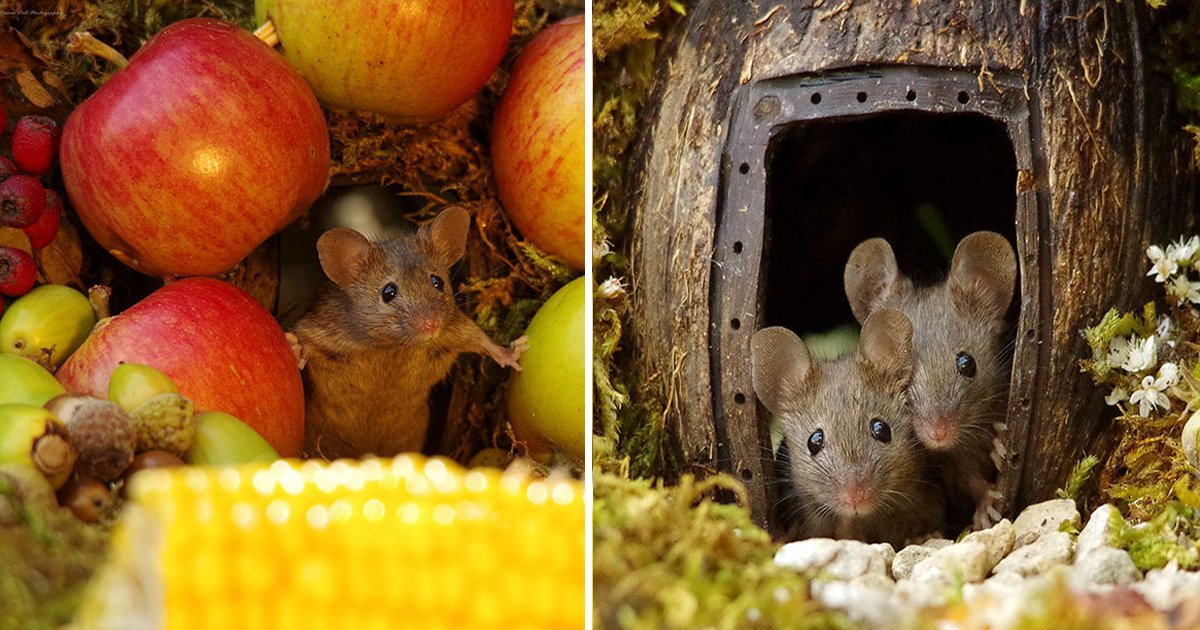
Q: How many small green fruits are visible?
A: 5